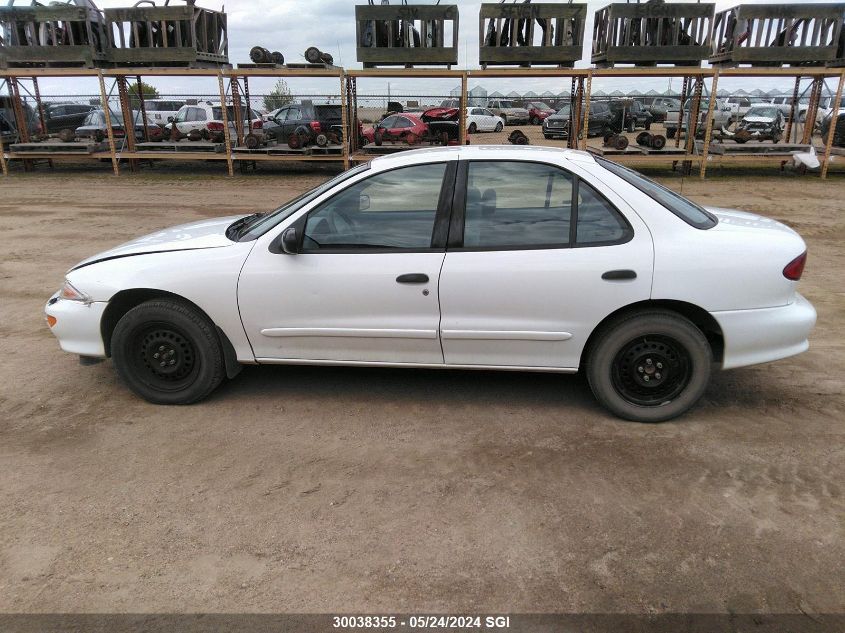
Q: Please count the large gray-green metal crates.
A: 6